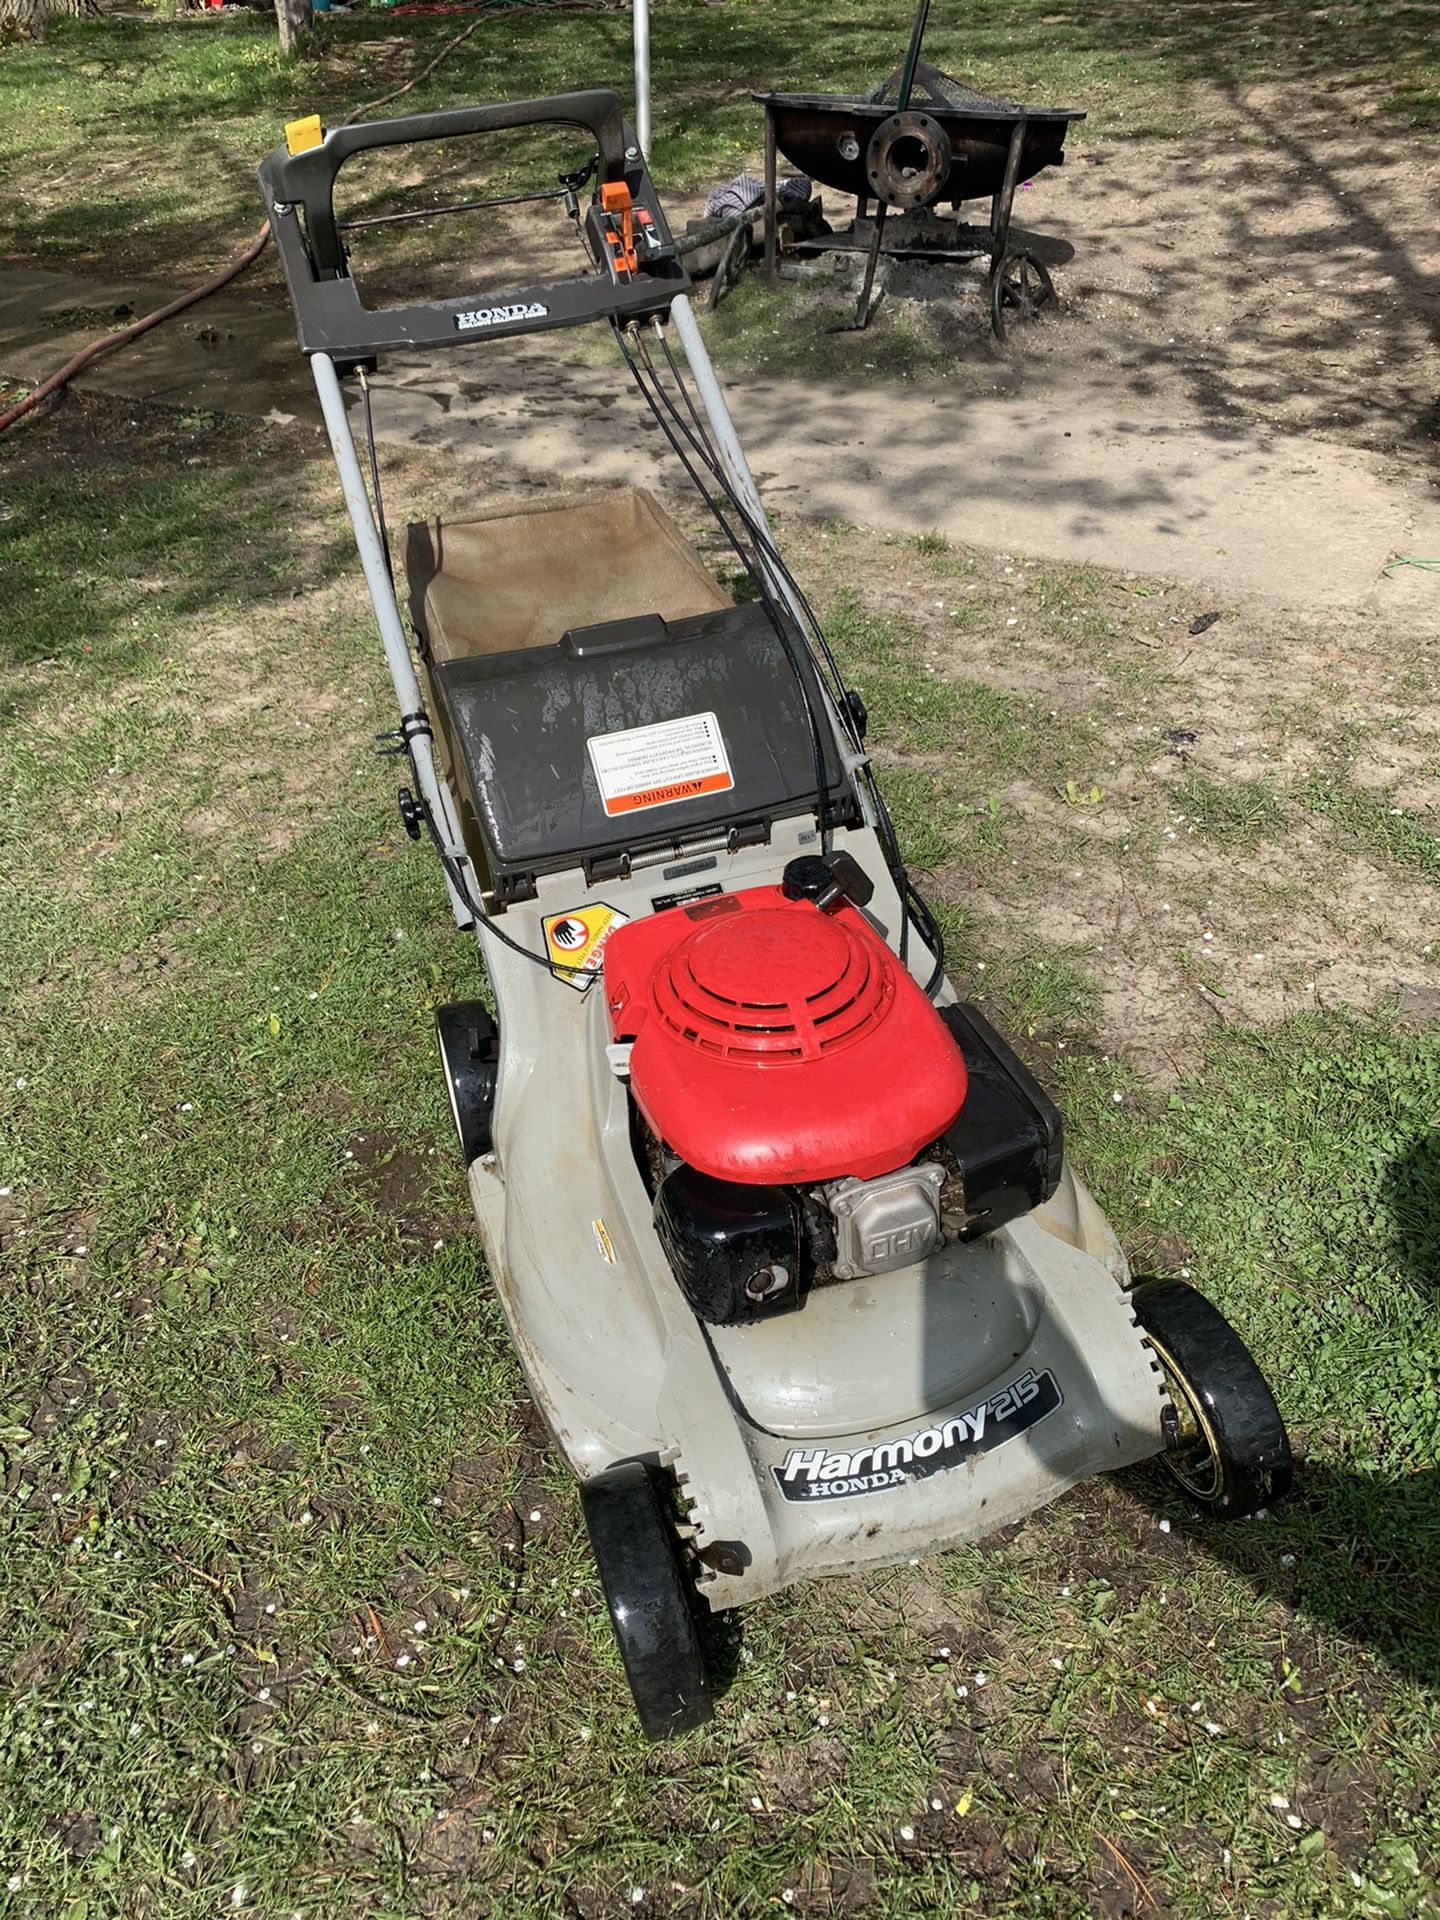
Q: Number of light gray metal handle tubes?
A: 2